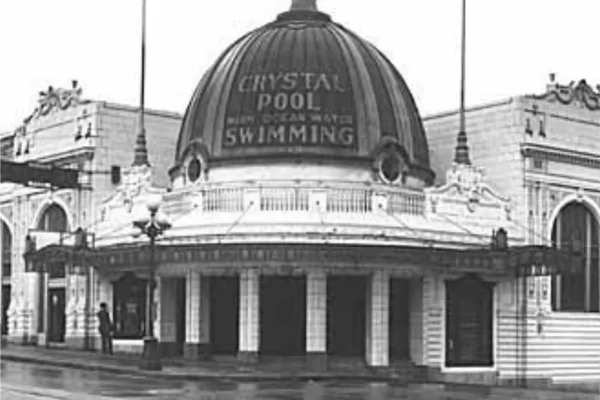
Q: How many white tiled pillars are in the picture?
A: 4